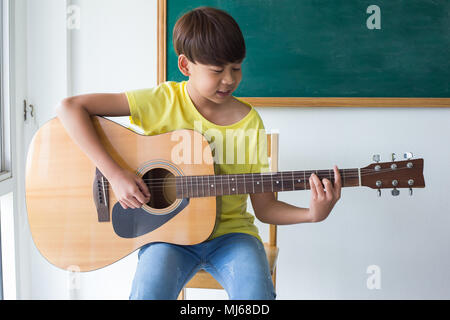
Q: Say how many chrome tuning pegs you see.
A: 6